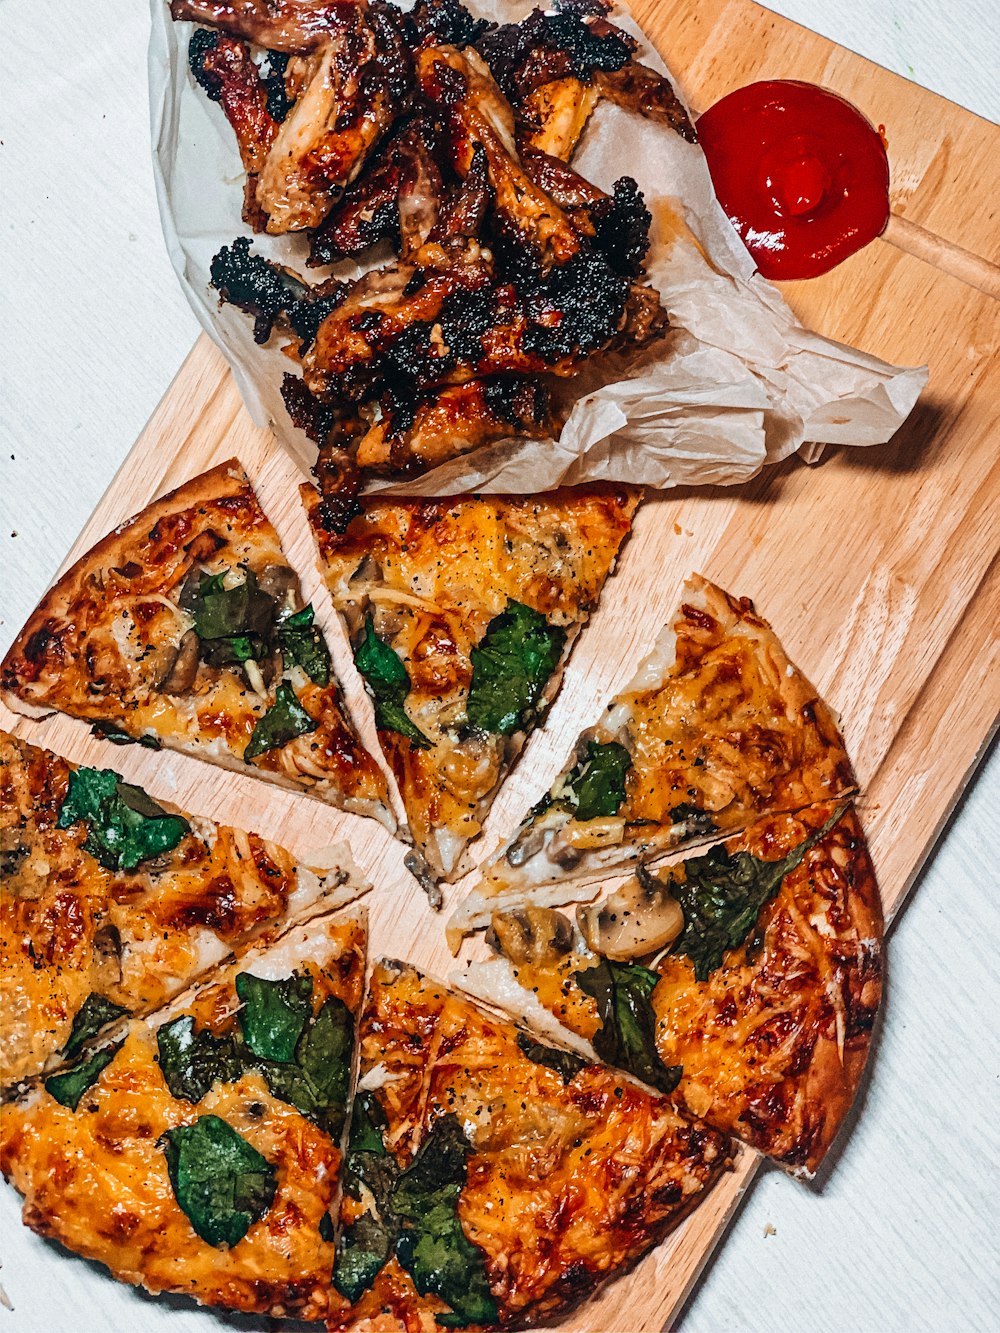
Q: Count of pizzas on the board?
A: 1